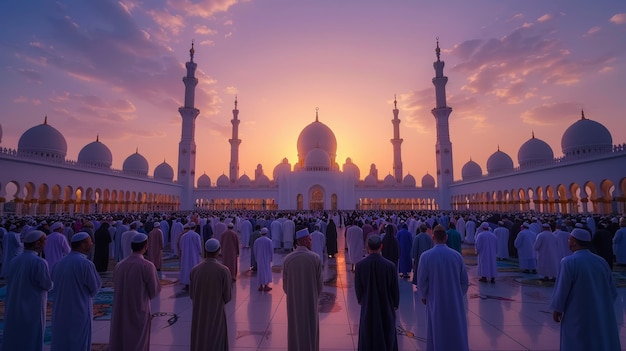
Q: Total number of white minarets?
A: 4